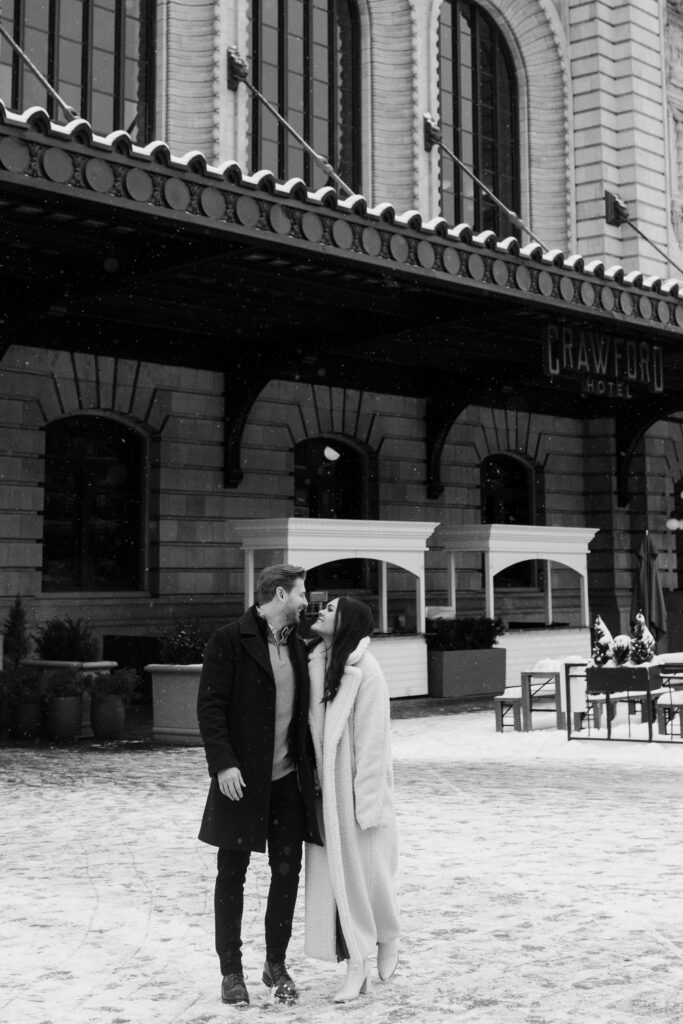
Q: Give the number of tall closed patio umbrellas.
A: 1